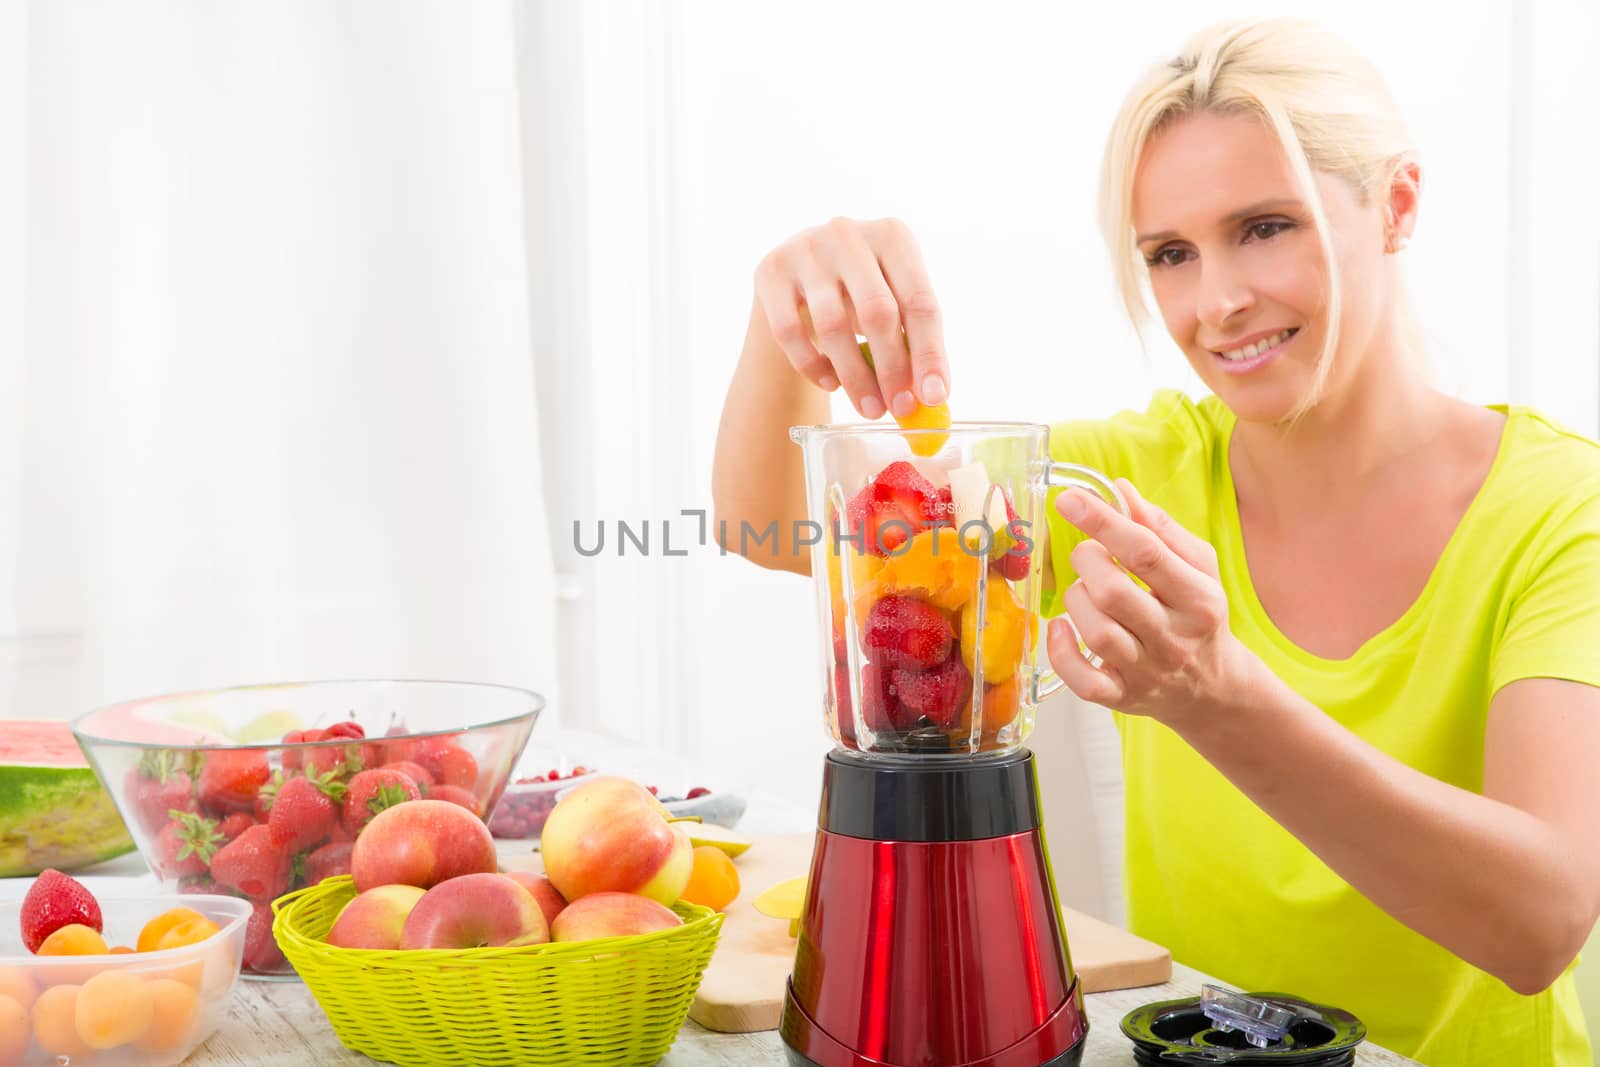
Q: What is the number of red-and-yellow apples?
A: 6